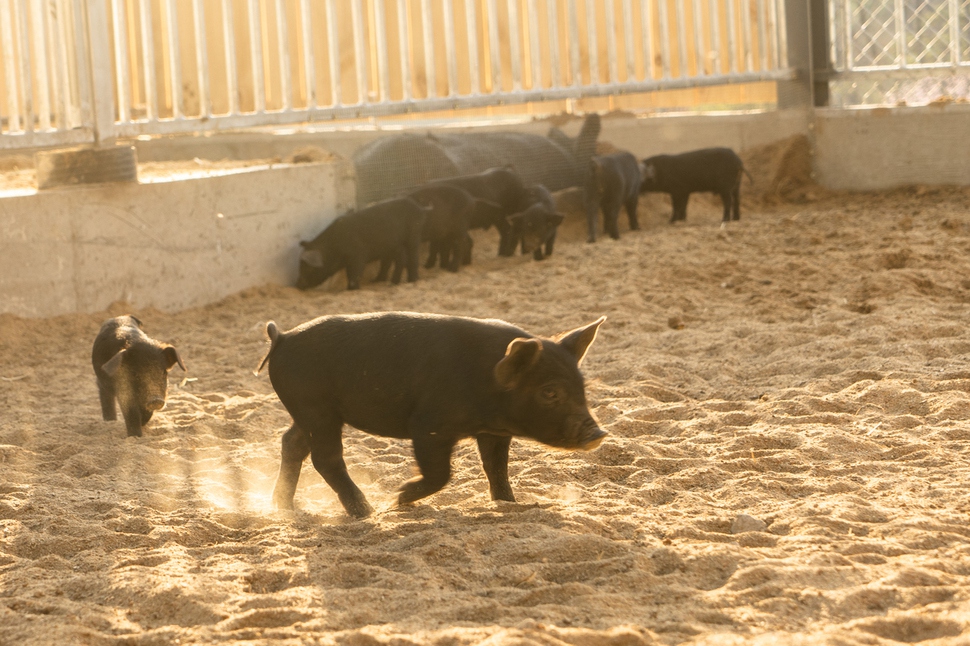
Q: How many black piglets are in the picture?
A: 8